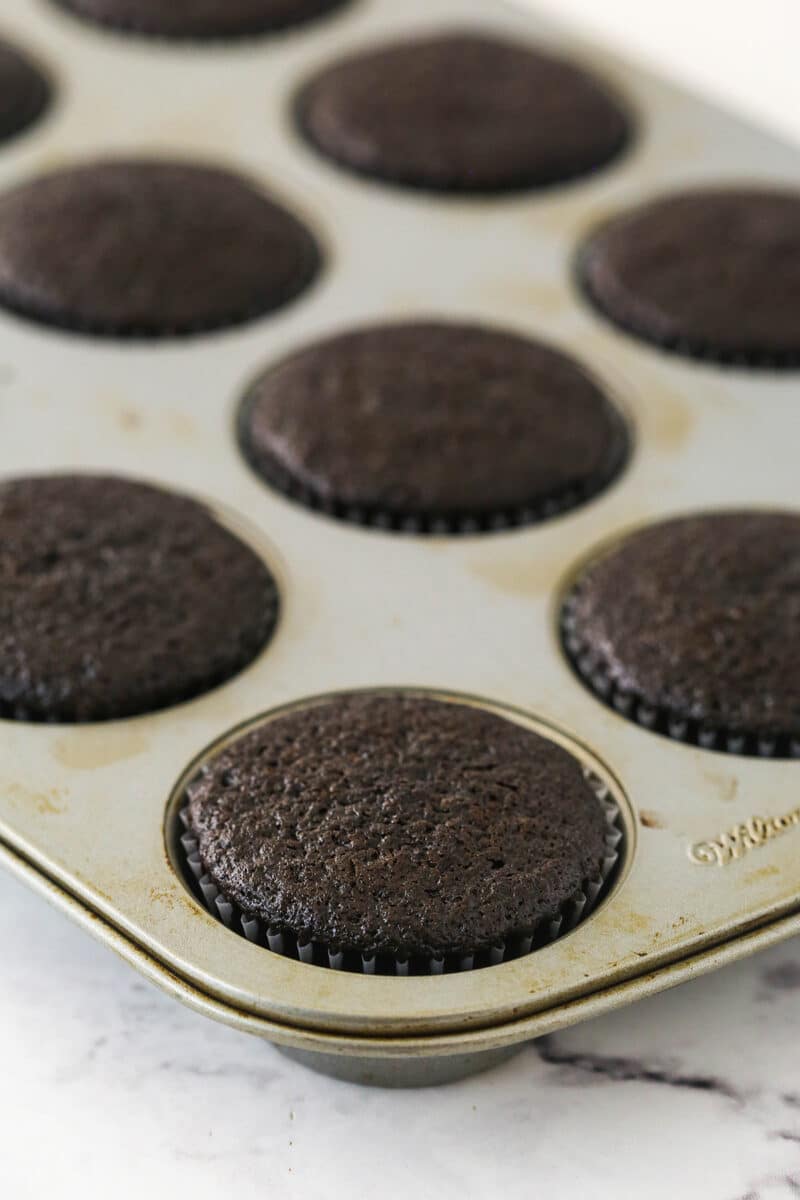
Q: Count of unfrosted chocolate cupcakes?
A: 9